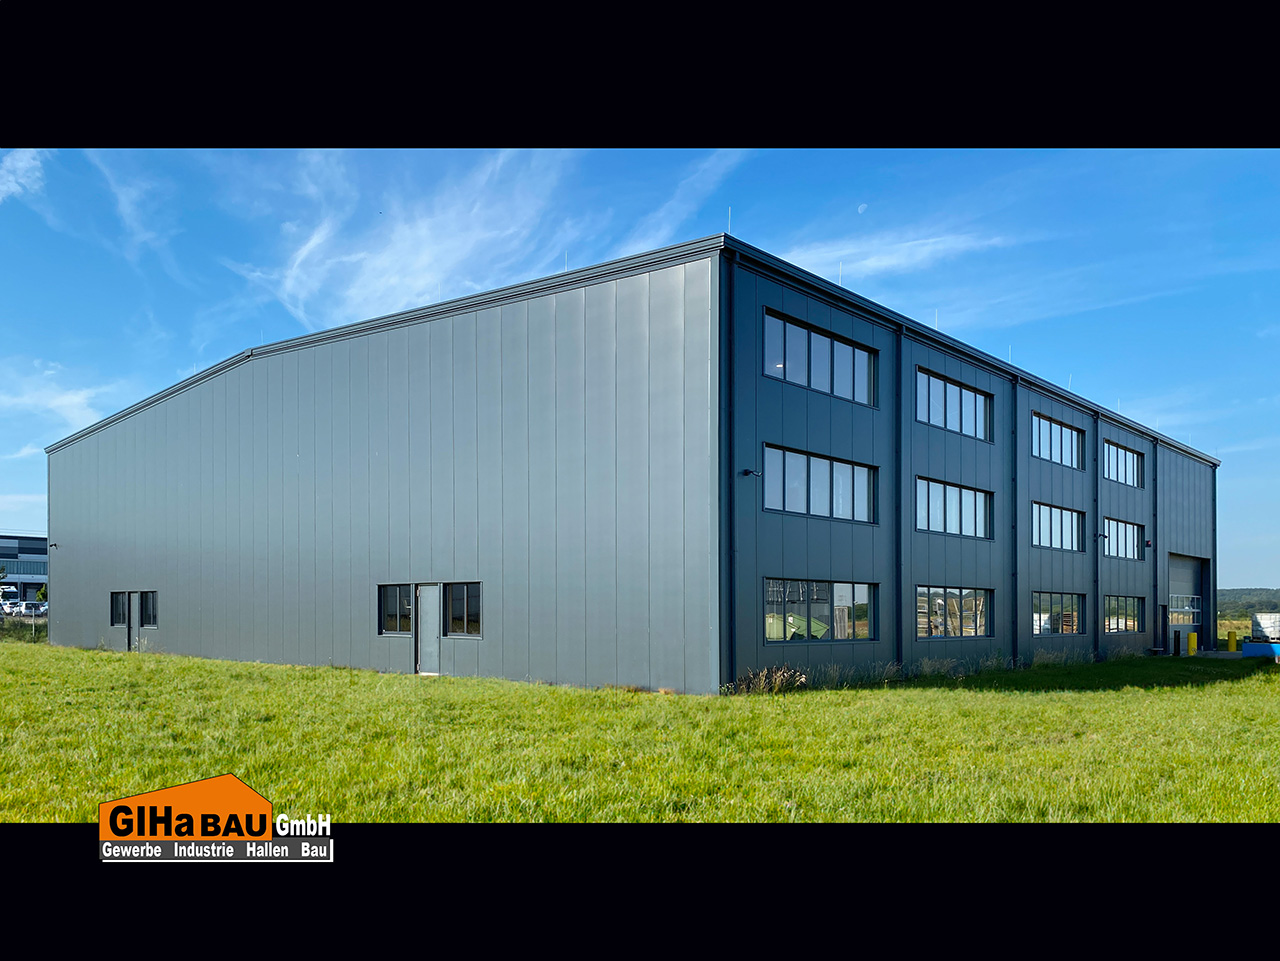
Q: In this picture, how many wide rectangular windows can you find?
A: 12